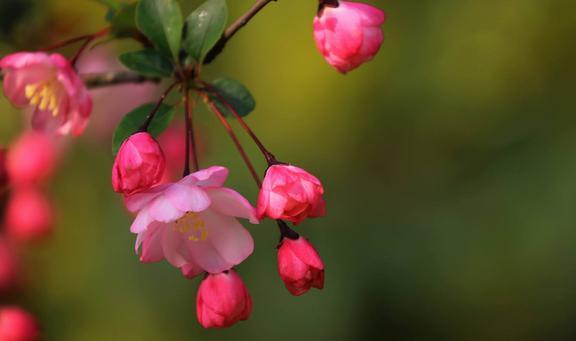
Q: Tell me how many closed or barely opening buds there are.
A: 5